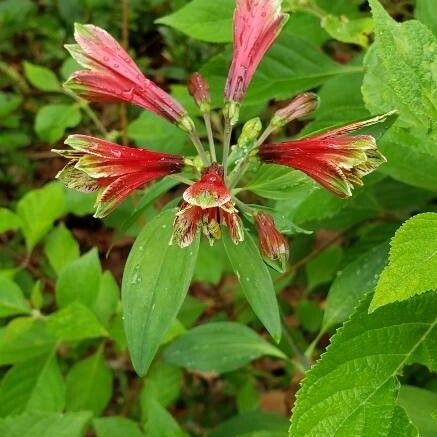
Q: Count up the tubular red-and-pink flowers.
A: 5